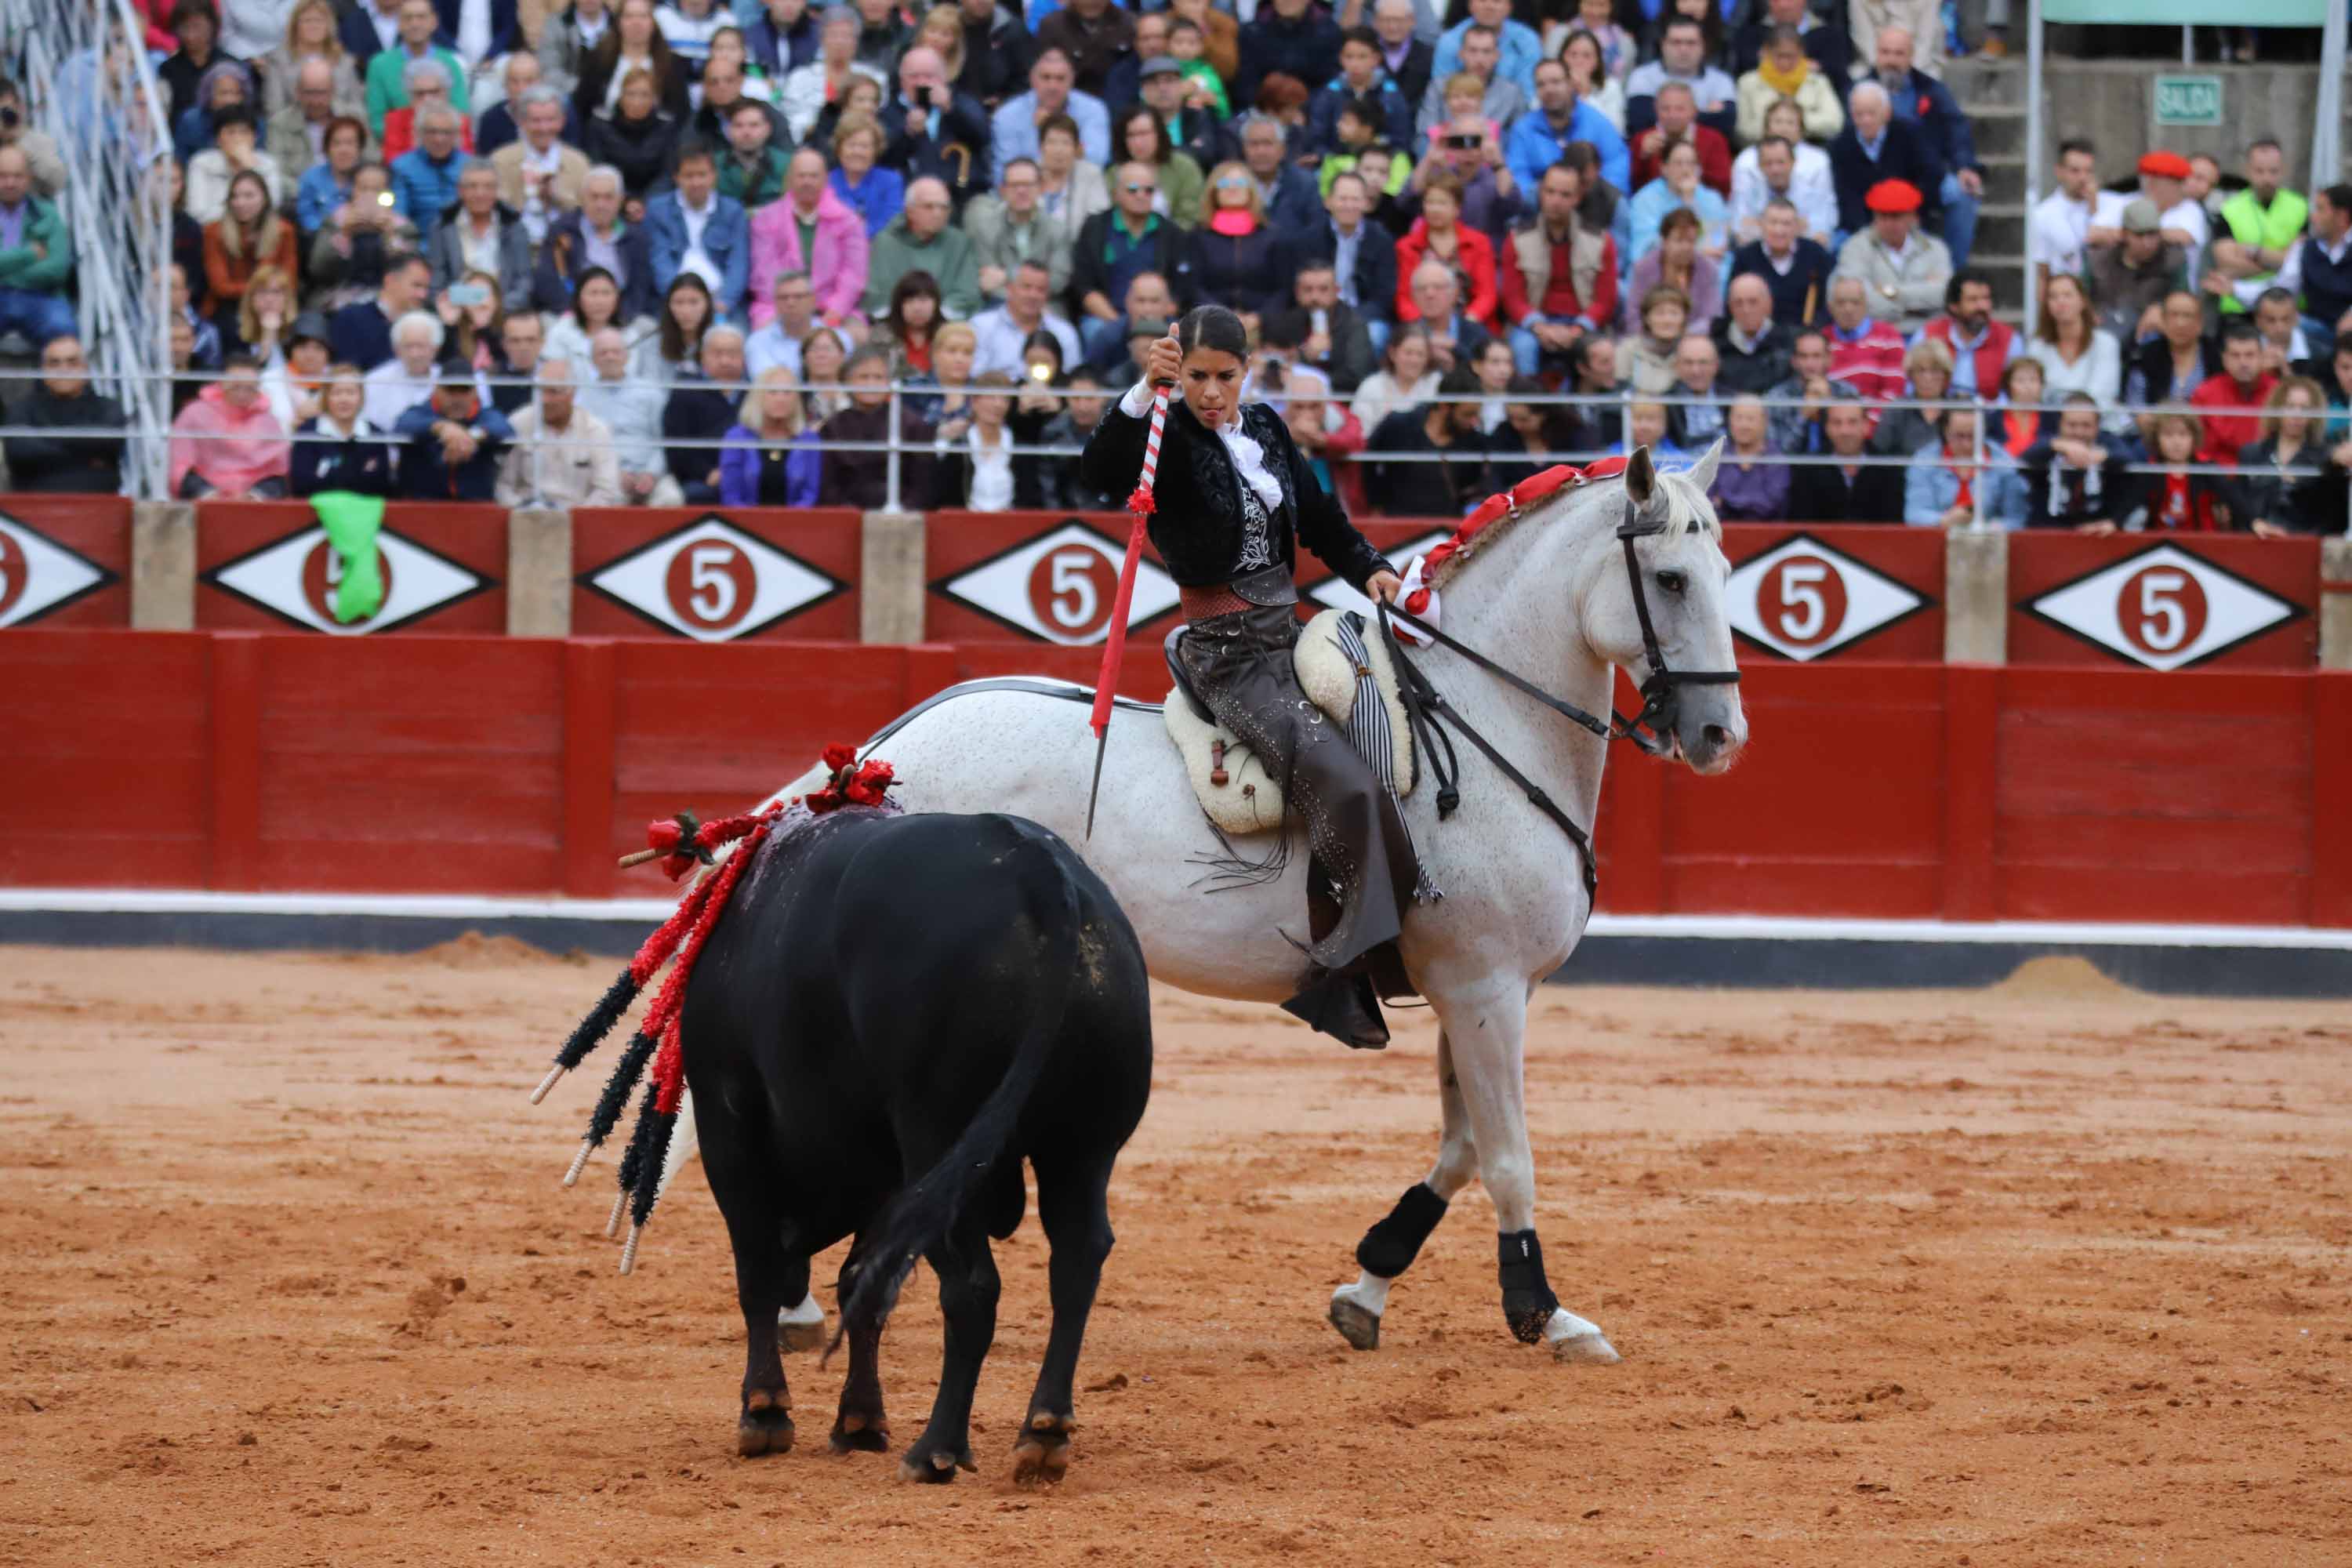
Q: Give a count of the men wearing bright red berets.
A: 2